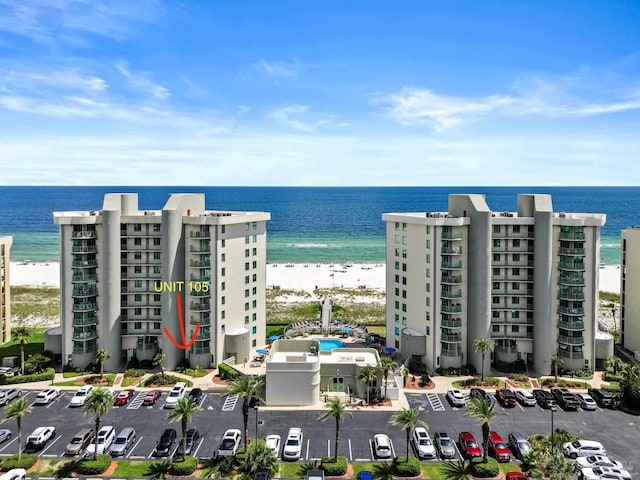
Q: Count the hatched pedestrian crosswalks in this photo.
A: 4